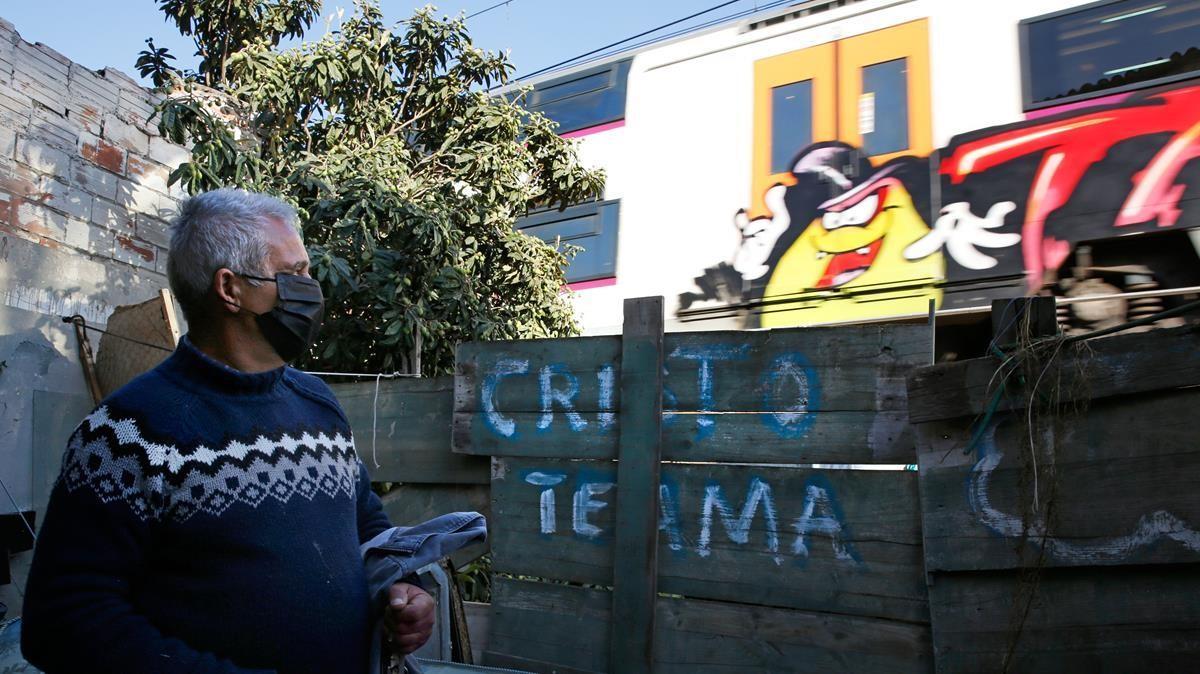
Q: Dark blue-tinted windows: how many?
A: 5